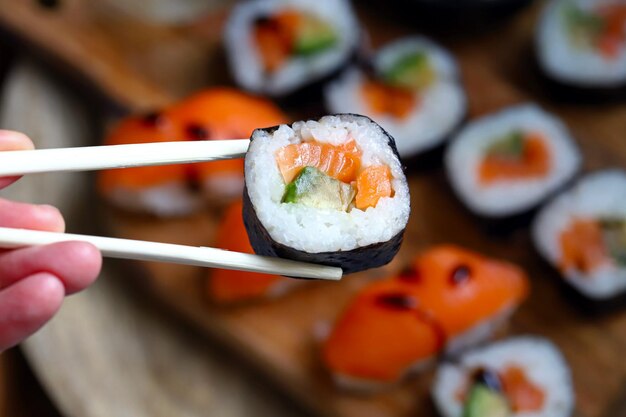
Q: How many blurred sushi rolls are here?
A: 6